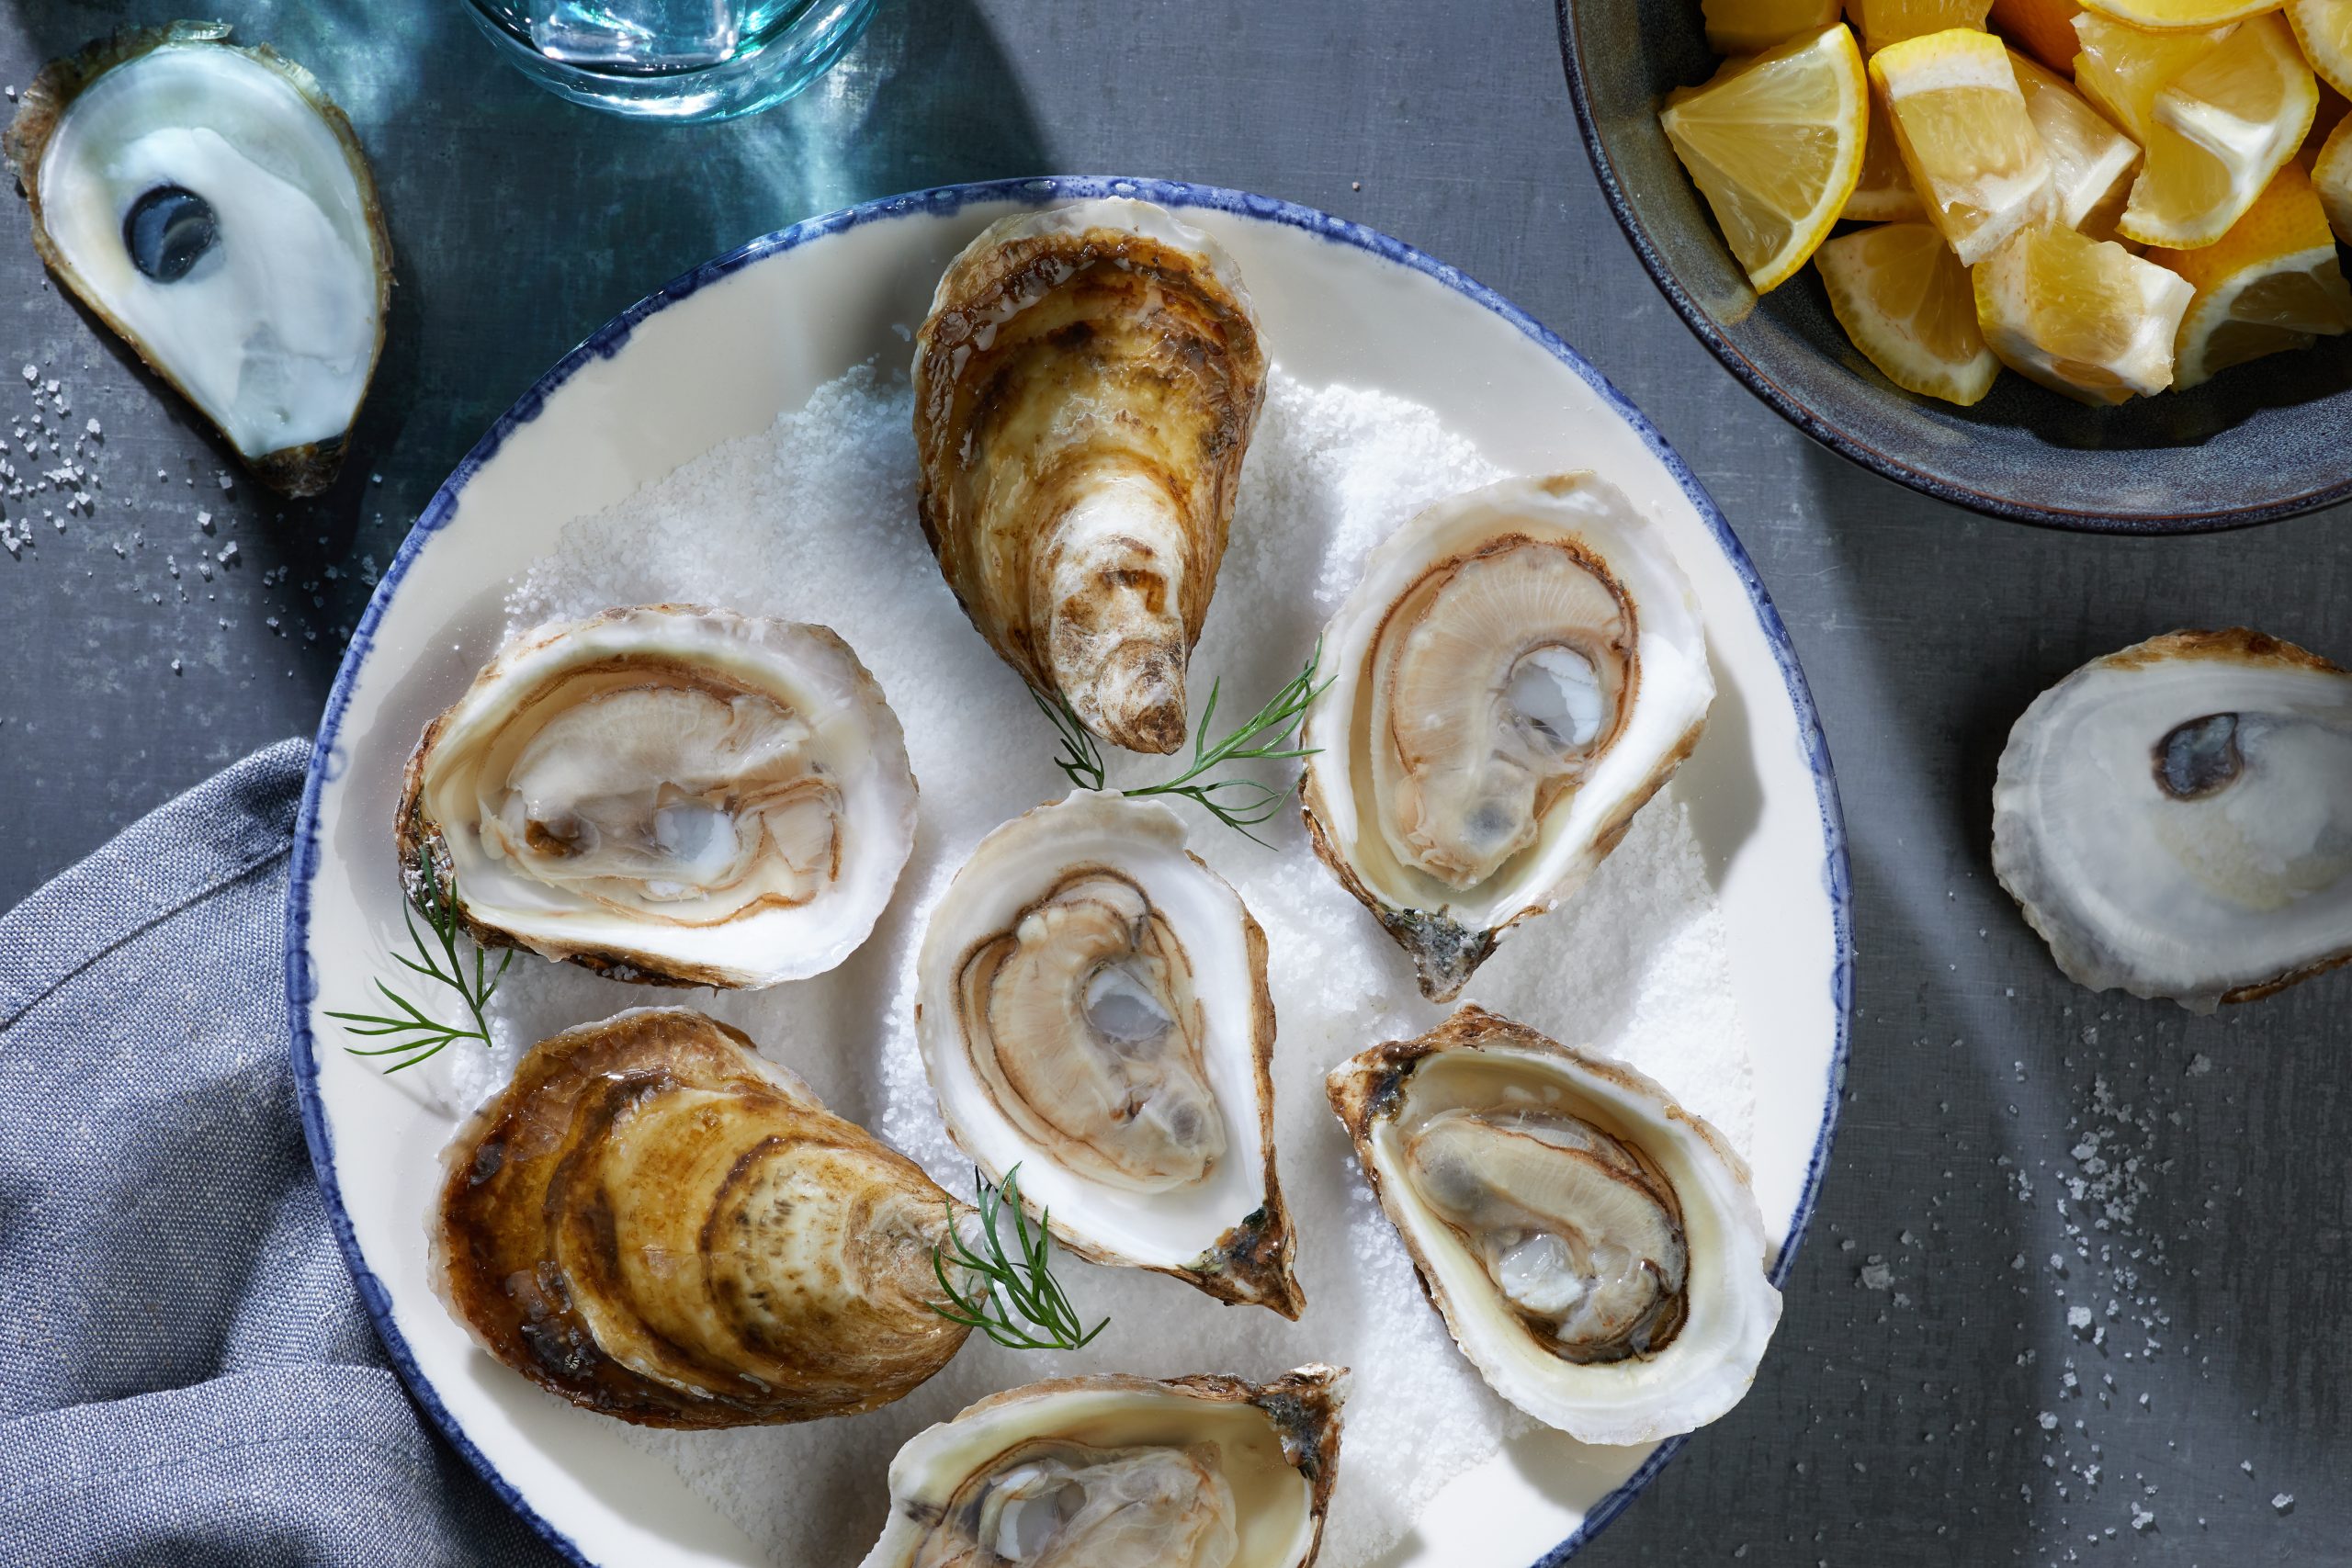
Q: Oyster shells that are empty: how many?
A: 2